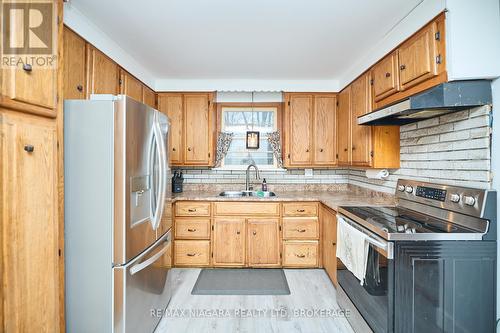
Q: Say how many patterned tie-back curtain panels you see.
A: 2